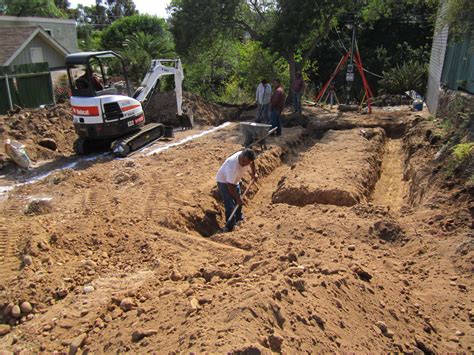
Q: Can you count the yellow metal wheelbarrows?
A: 0